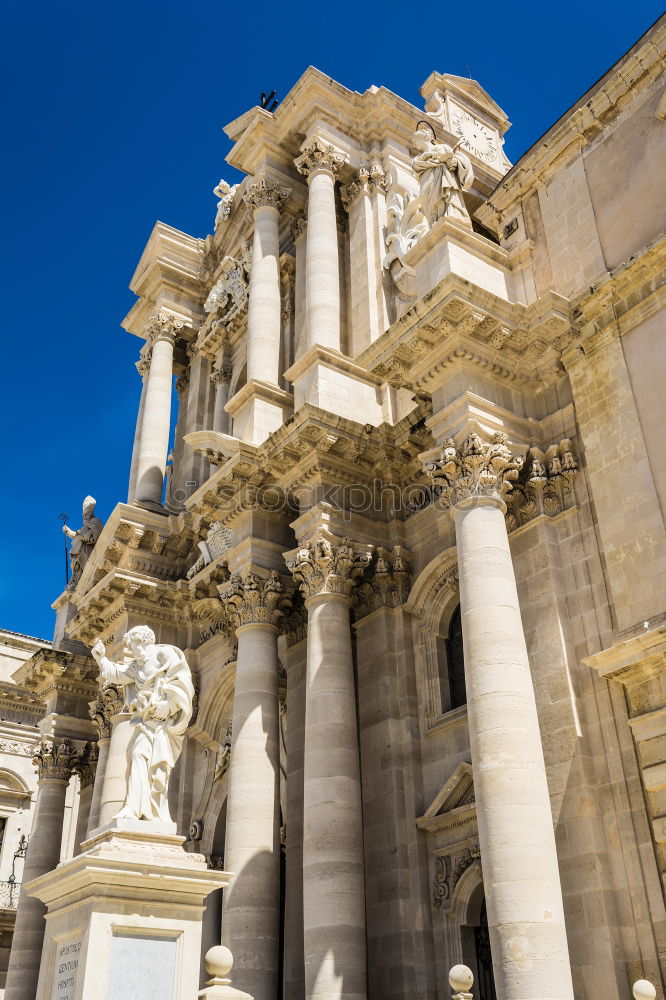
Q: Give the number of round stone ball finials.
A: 3